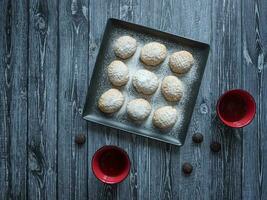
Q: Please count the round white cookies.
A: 9